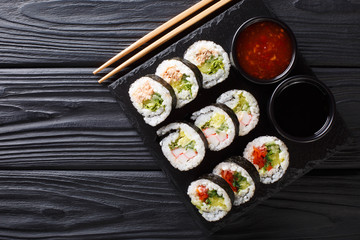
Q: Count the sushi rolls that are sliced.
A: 9